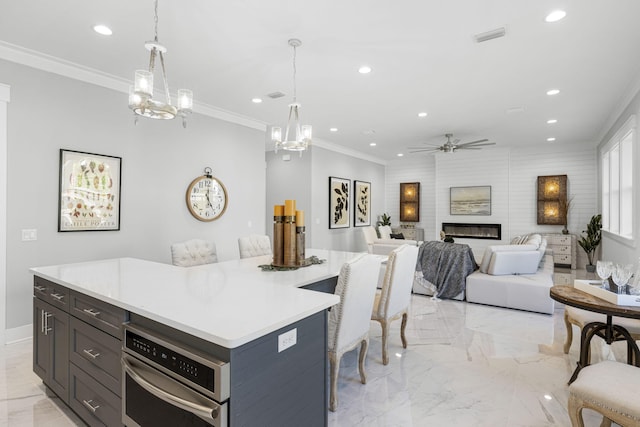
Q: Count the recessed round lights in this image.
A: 11